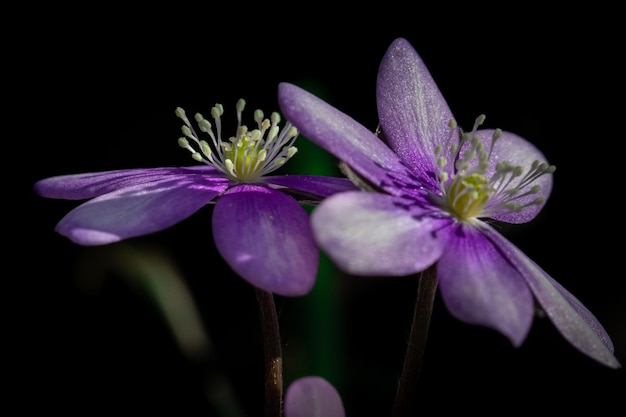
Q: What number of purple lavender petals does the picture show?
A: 11